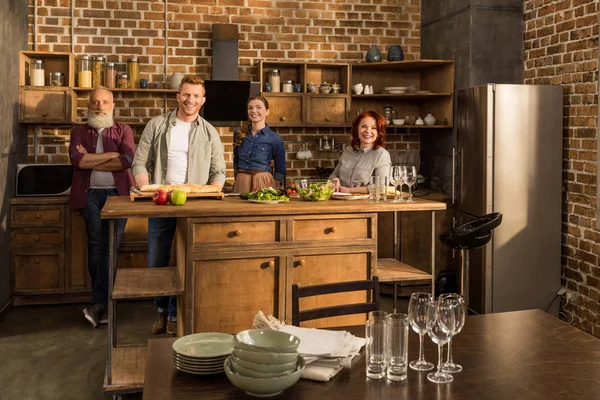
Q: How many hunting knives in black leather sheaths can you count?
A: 0